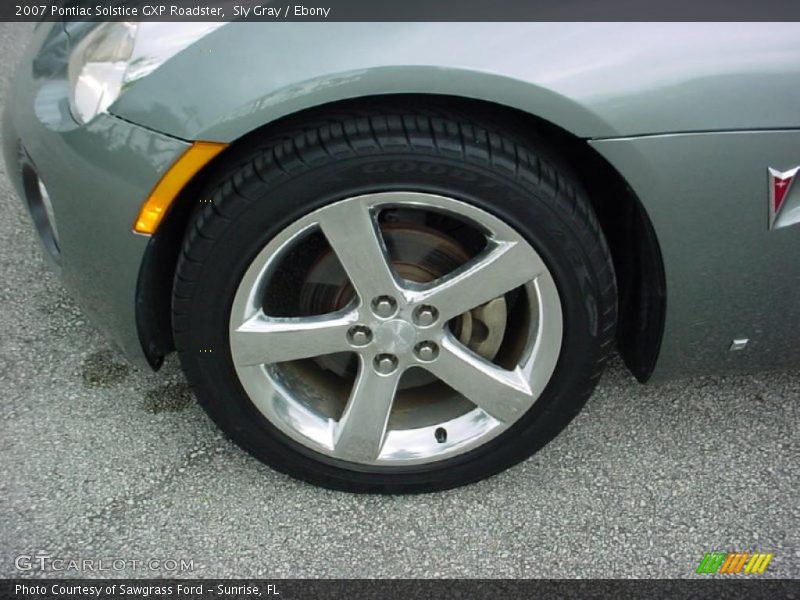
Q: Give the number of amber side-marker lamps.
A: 1